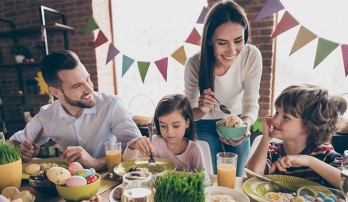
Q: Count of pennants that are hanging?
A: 14